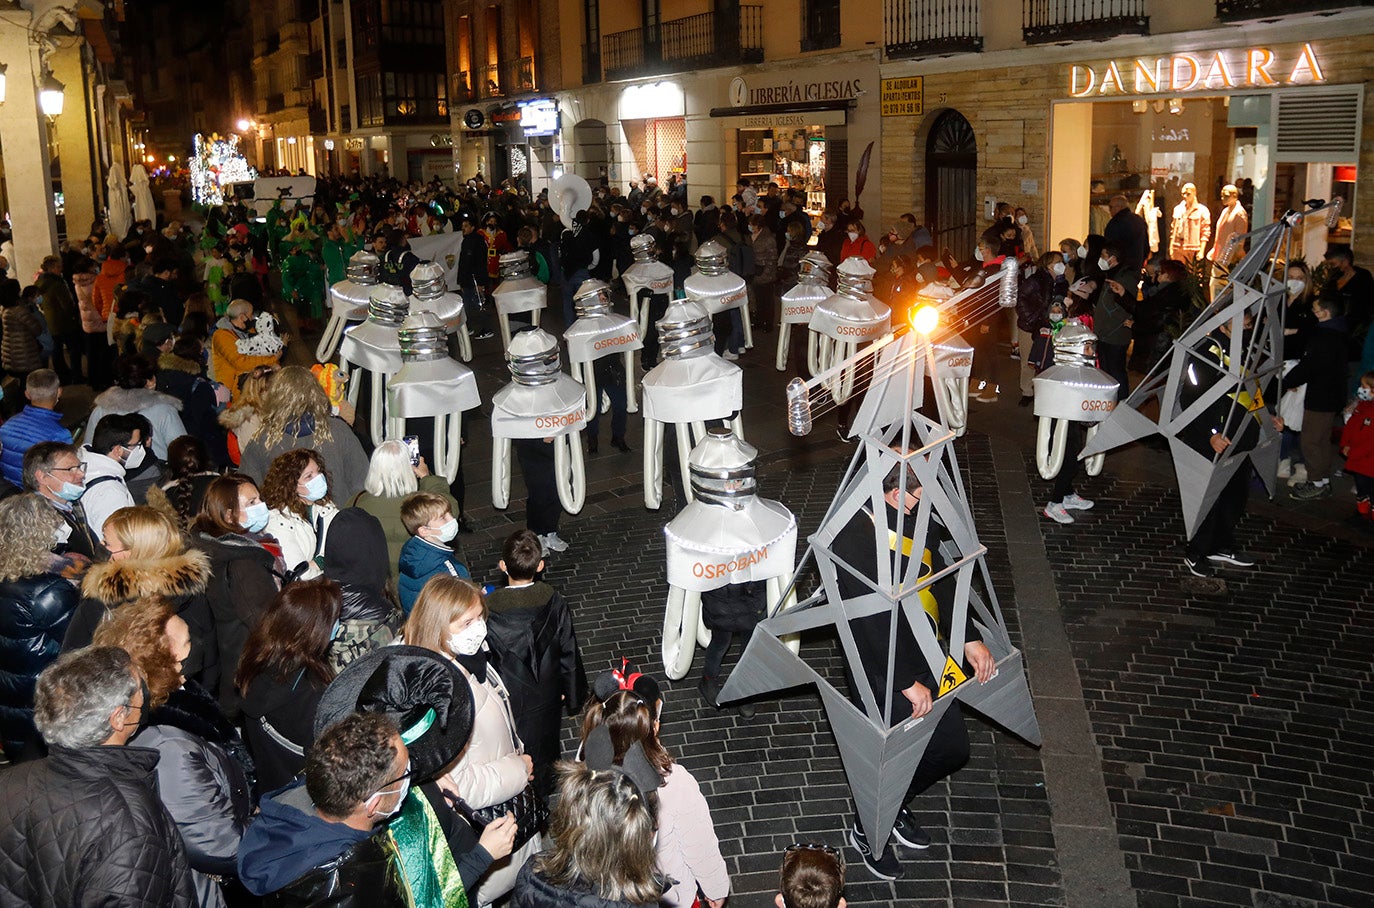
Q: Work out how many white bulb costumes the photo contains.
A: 15